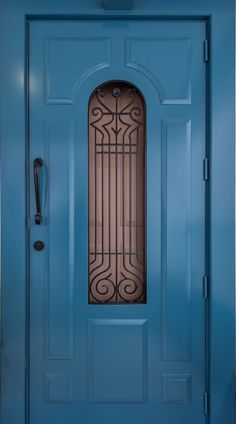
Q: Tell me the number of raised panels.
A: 7